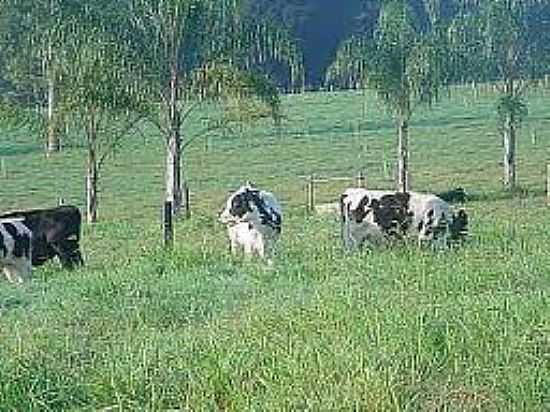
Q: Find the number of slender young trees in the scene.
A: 5